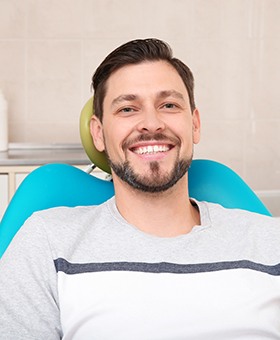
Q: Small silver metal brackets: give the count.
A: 0